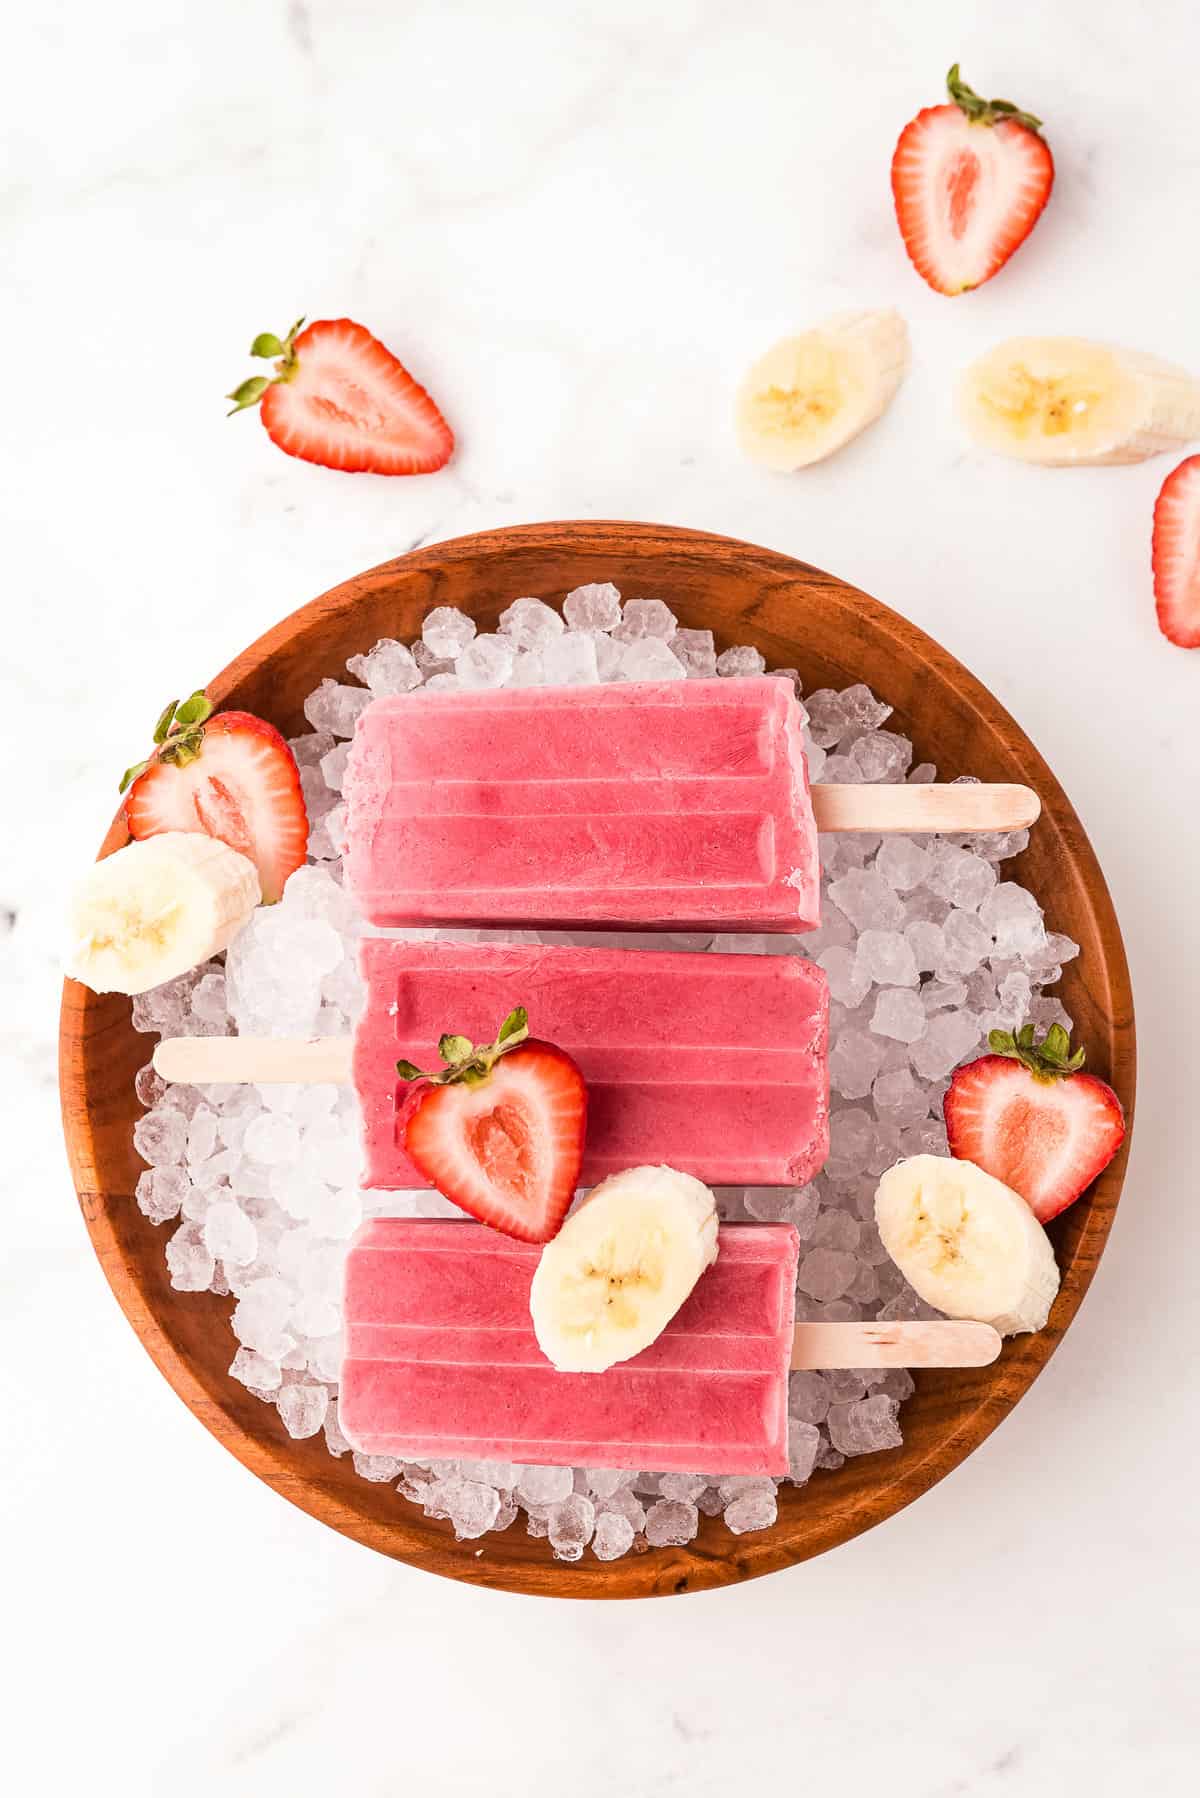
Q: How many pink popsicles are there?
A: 3